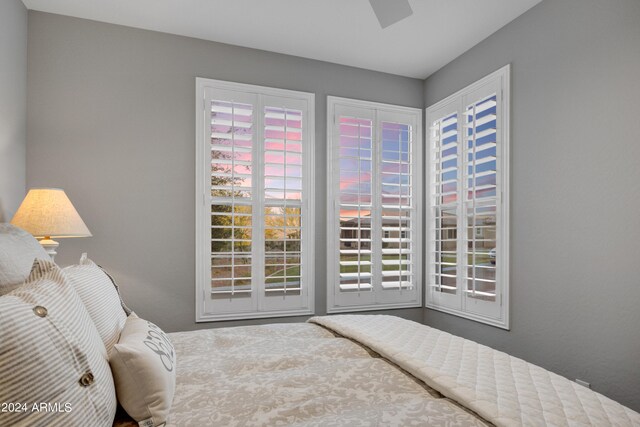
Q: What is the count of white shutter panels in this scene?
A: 6